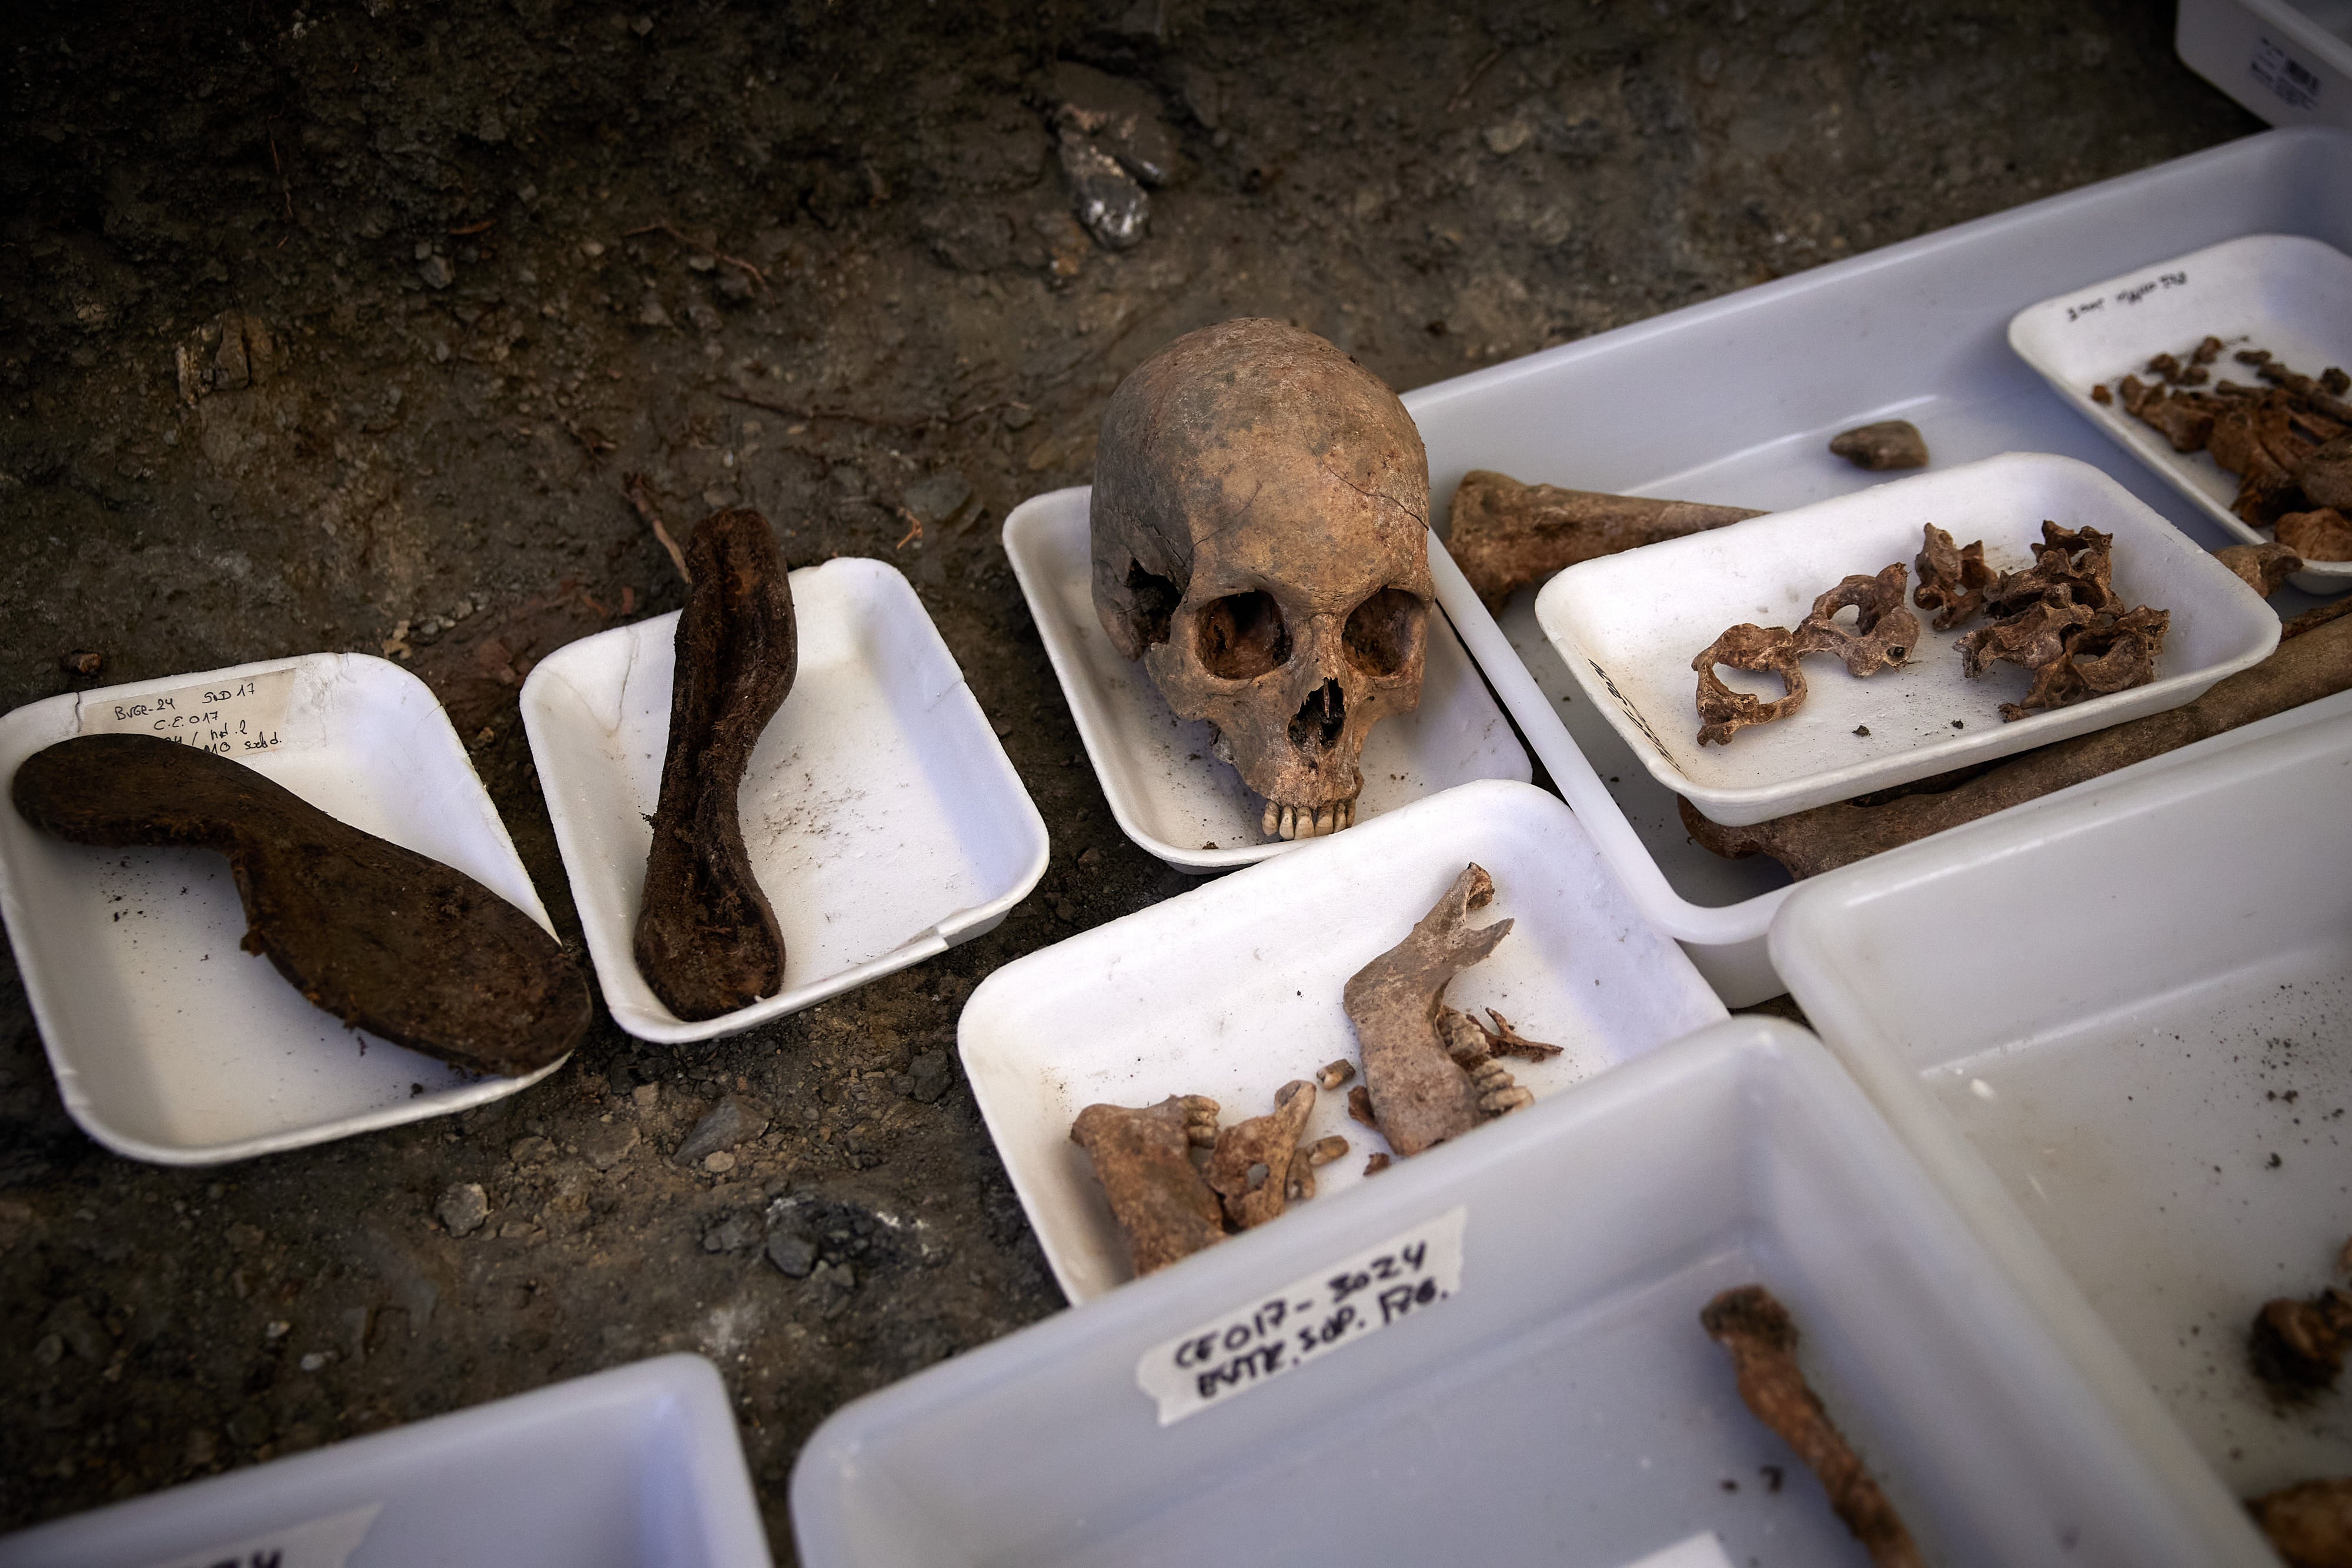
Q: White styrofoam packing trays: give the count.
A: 6